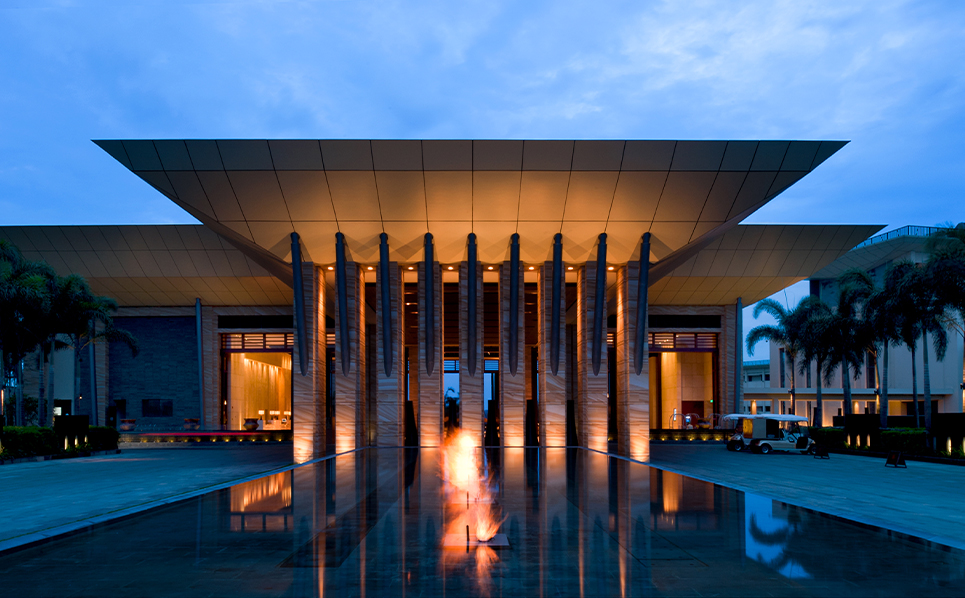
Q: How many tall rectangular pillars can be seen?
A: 9